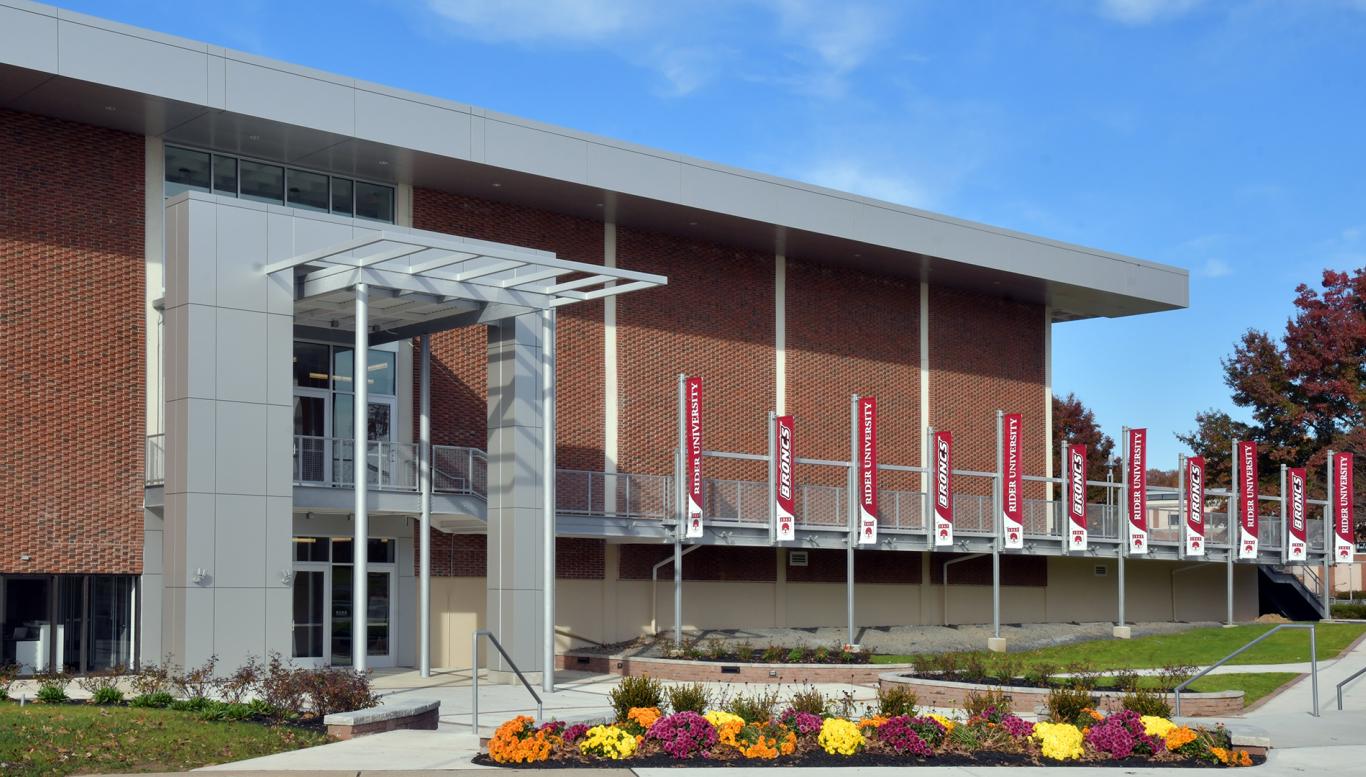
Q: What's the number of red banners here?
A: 11